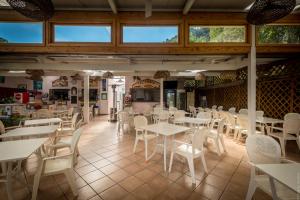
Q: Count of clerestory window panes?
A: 5